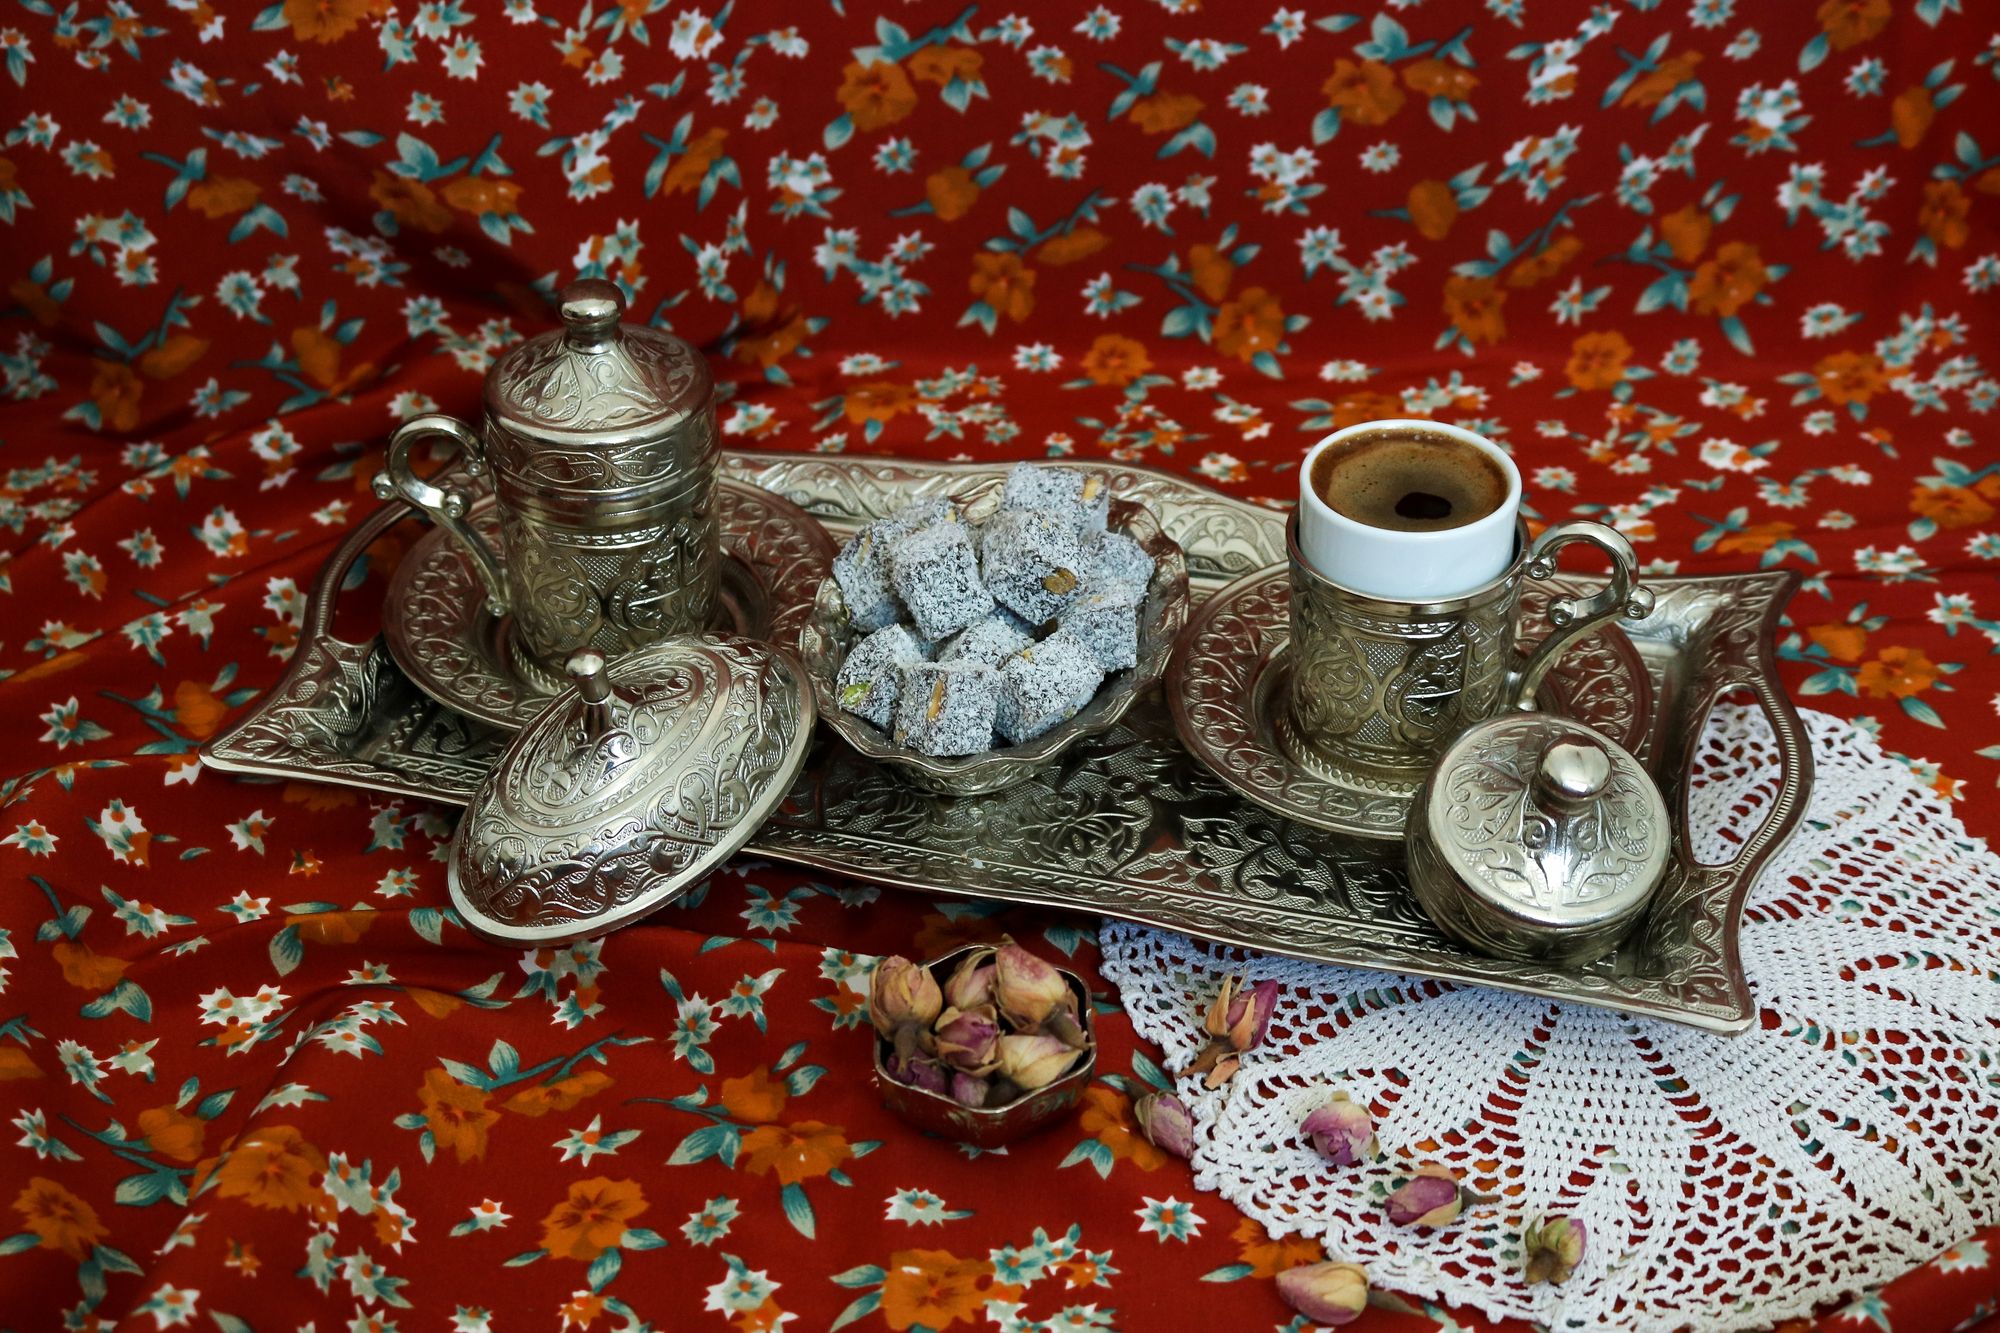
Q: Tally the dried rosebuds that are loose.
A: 6